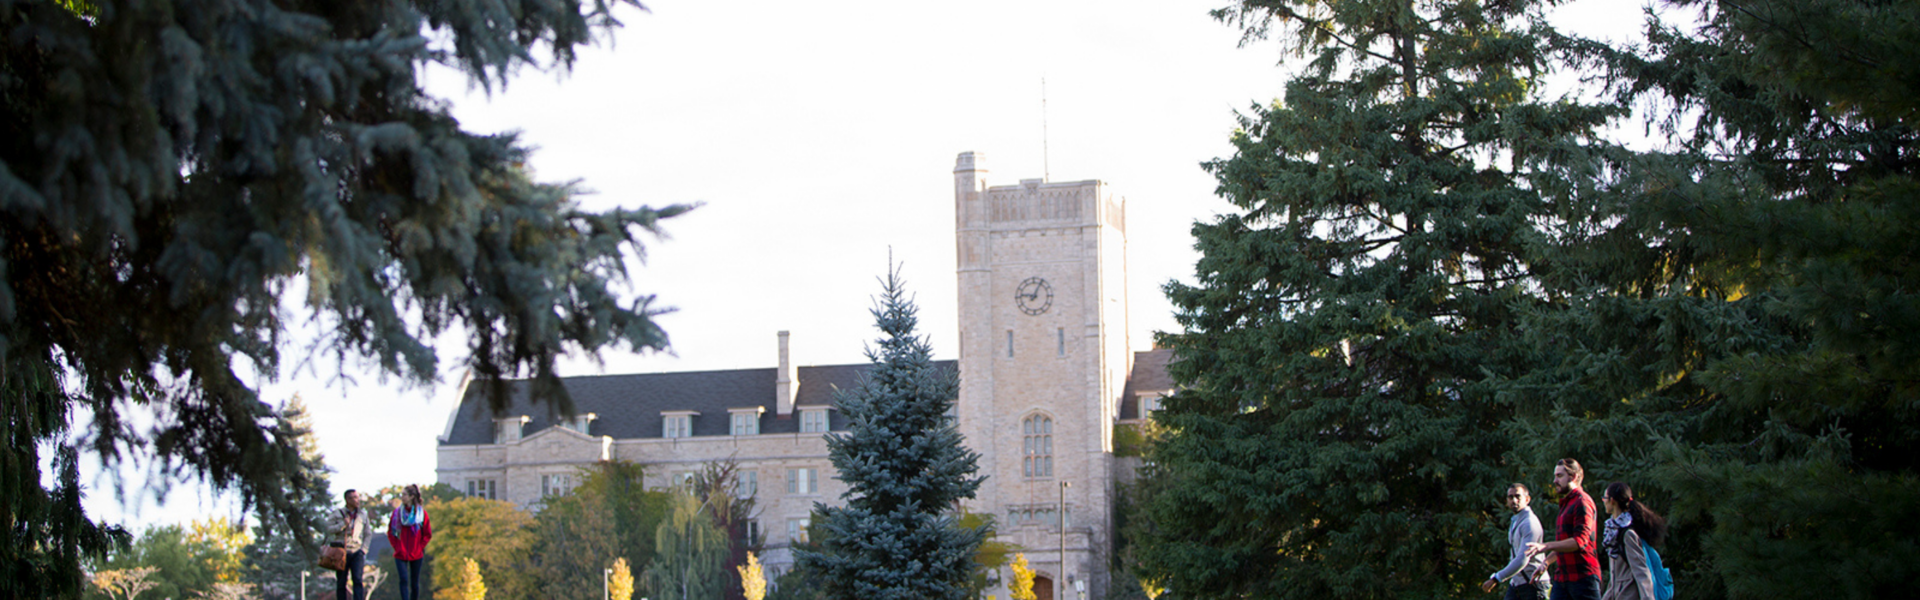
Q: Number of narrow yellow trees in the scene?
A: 4